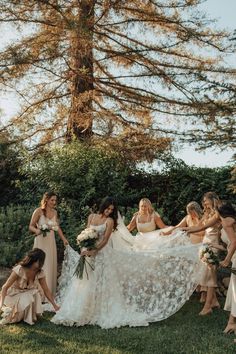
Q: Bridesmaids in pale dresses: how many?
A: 6